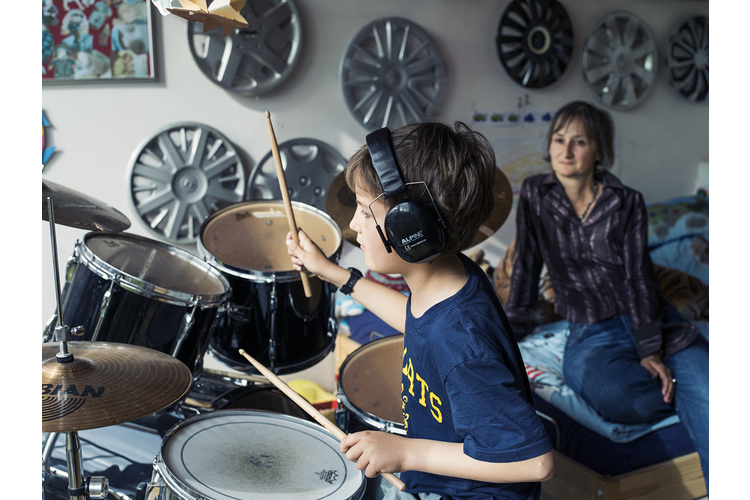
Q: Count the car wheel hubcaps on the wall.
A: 7